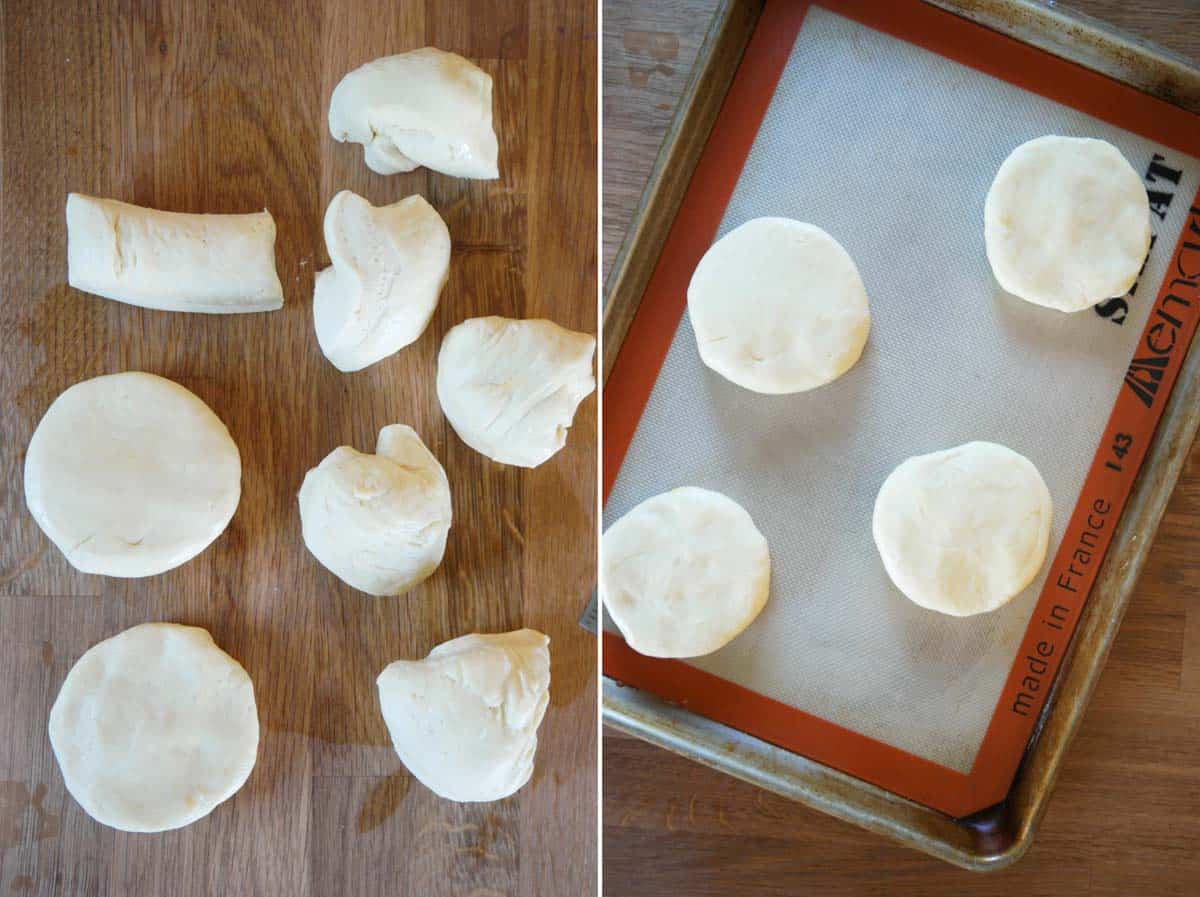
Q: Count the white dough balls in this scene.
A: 12